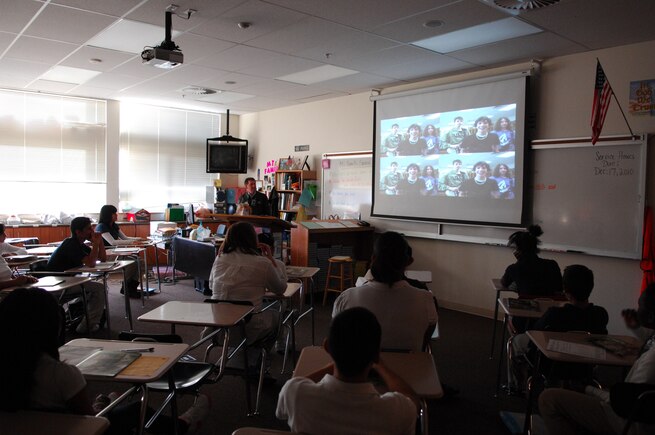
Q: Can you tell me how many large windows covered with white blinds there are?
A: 2